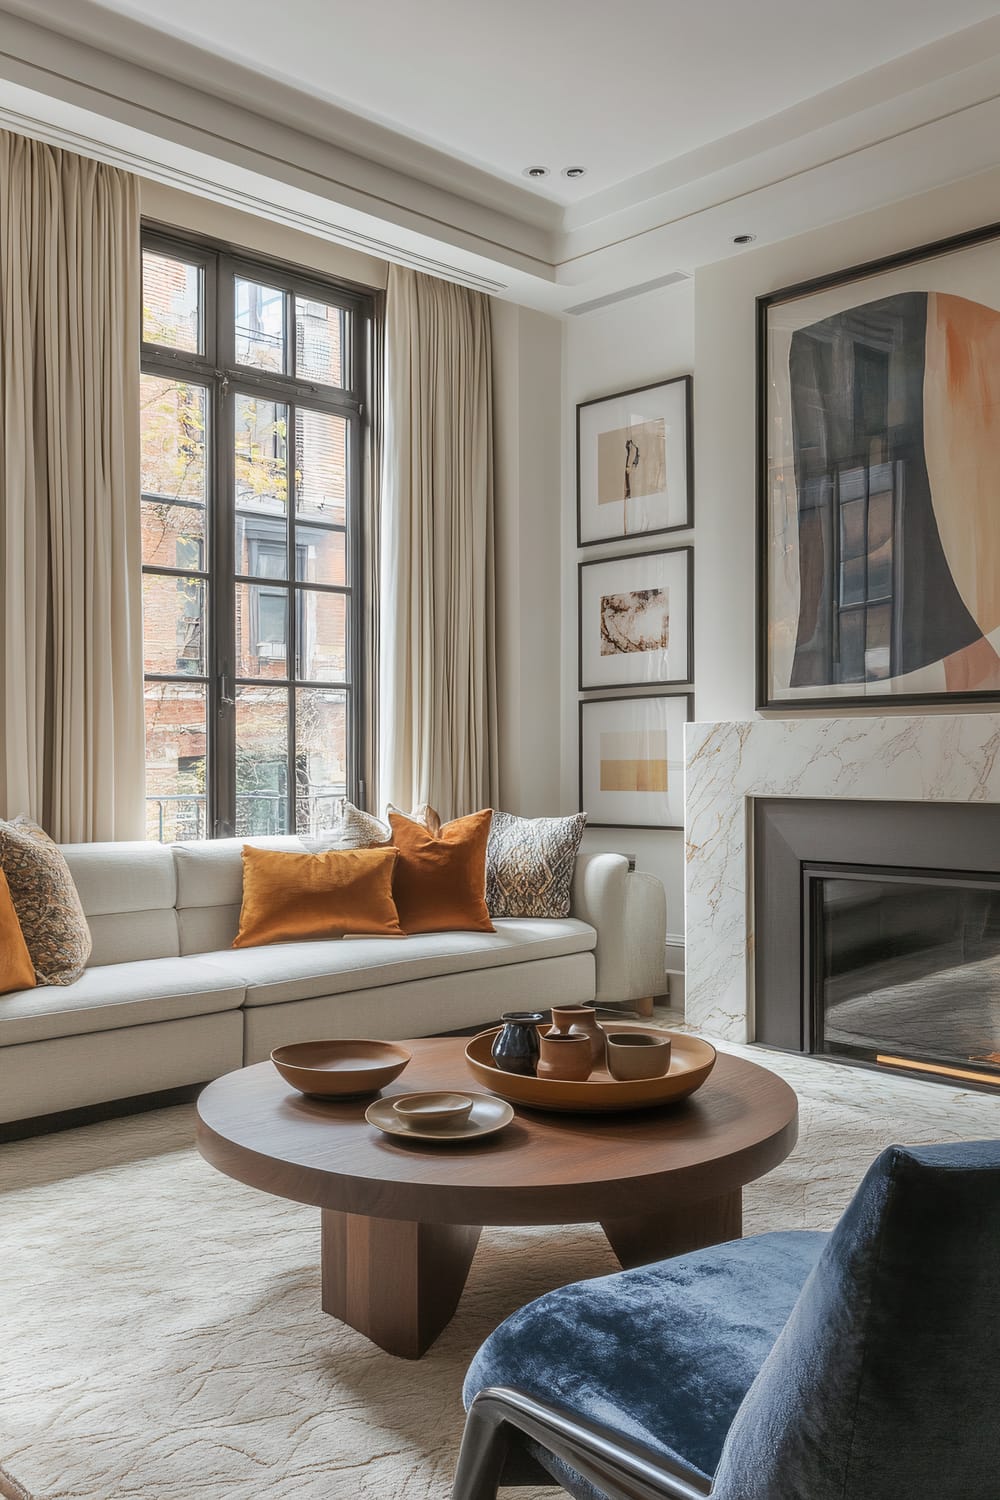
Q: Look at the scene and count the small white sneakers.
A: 0